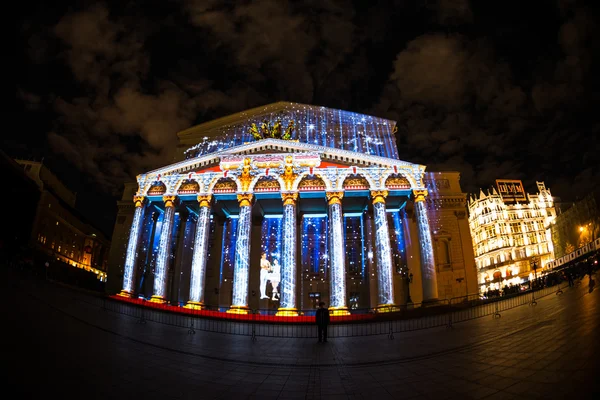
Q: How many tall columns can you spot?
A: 8